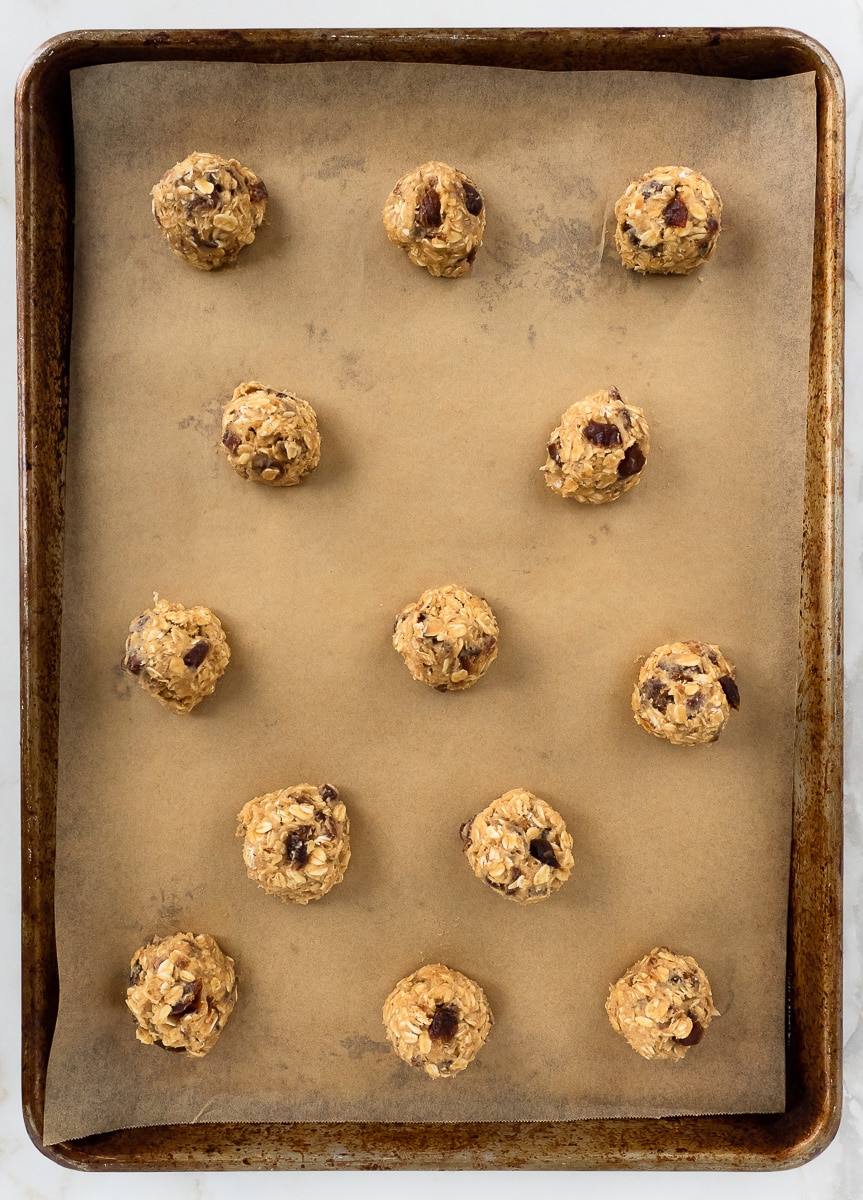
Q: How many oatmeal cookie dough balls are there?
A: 13